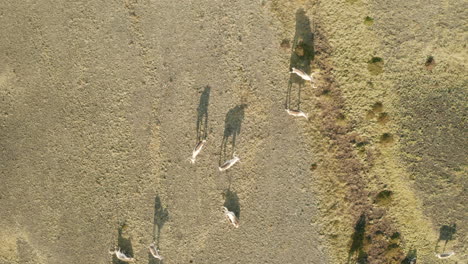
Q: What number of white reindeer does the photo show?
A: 8